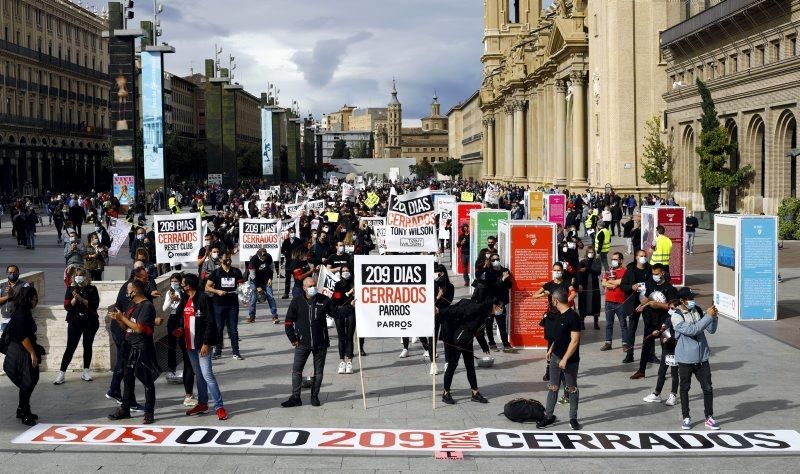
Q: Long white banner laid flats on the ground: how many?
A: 1